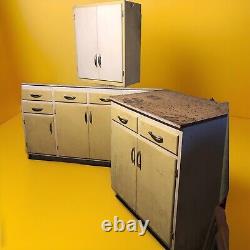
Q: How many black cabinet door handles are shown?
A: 7